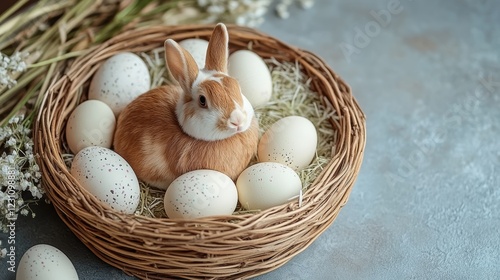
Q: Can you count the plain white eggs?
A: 1